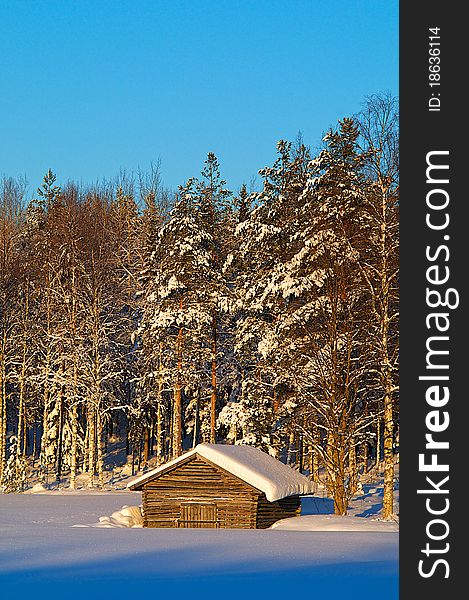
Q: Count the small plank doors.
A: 1